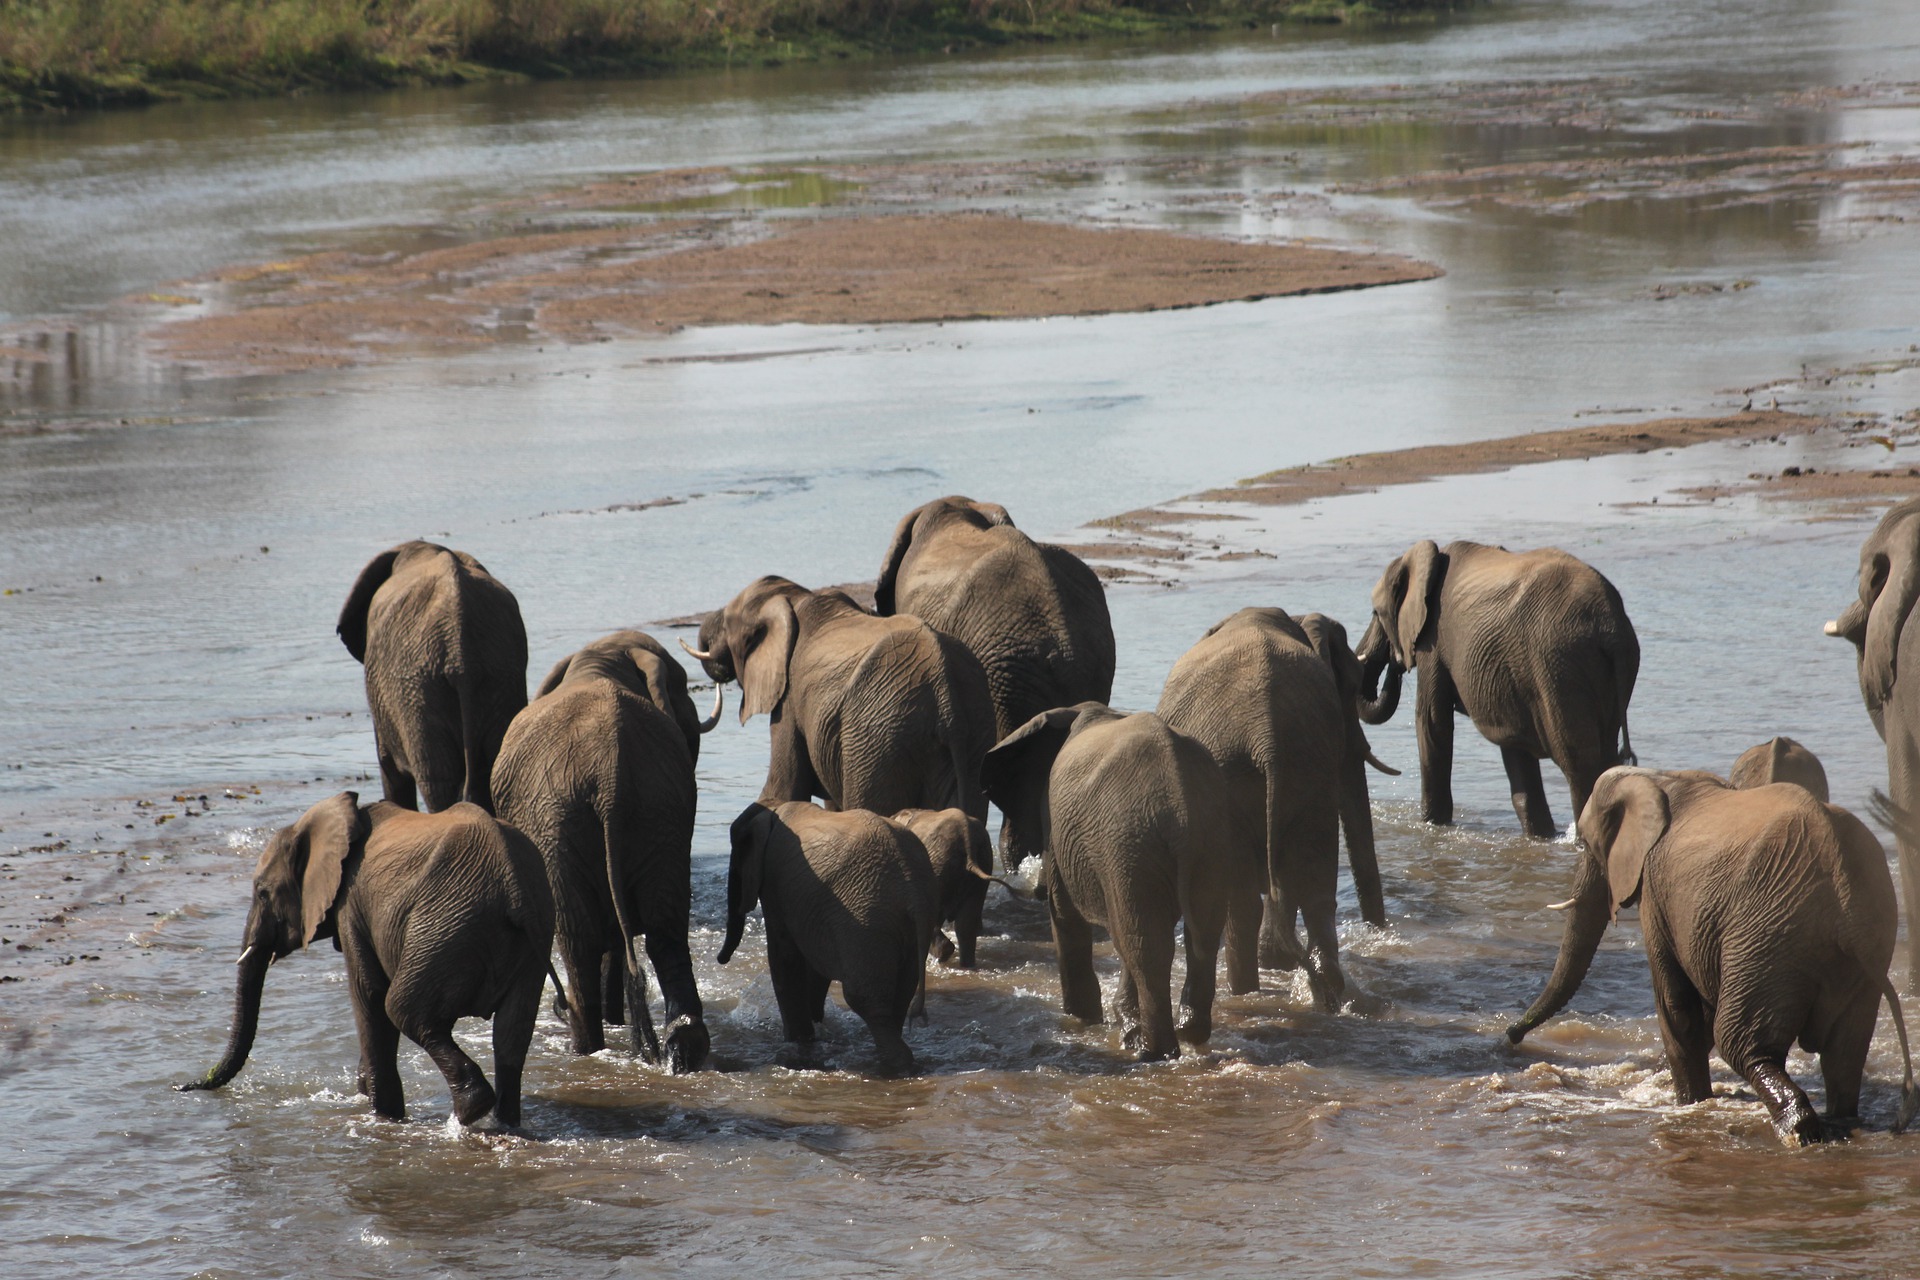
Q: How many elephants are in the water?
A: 13